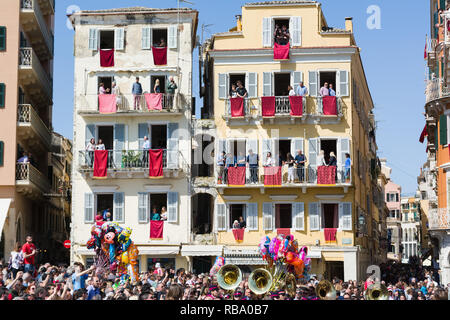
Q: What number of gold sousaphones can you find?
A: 5